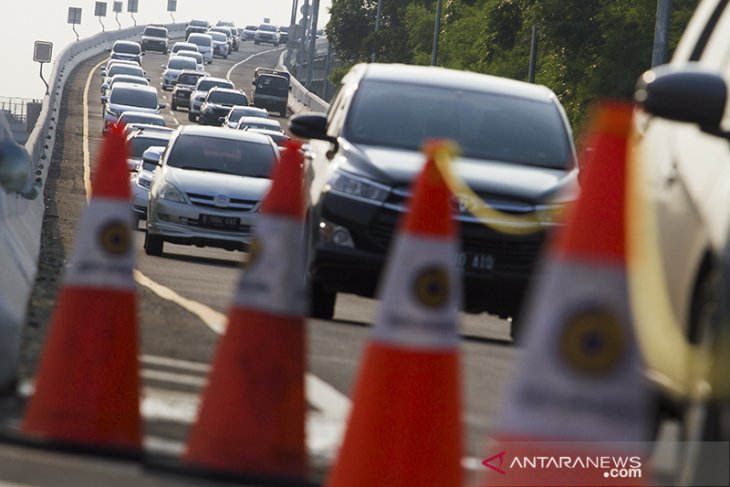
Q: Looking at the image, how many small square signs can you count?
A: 6